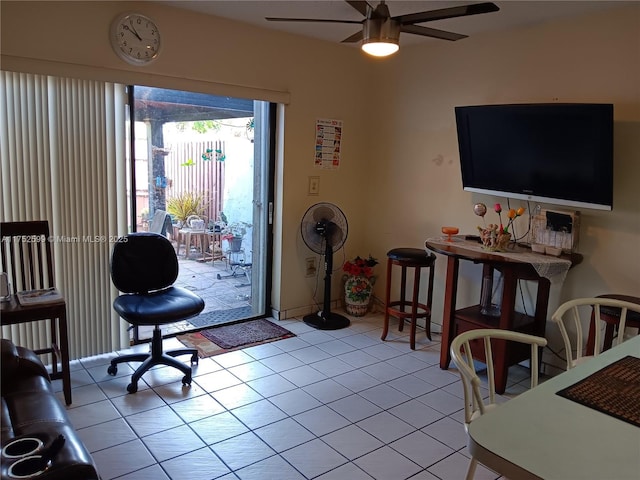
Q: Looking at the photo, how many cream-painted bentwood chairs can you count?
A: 2